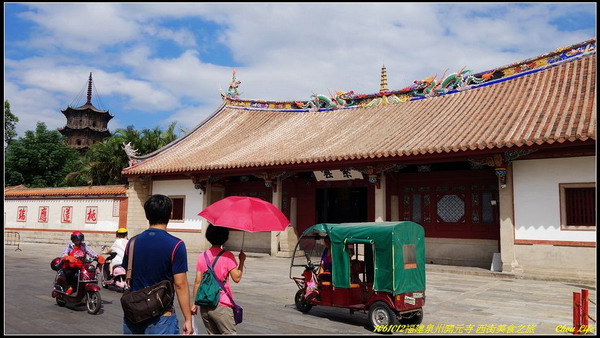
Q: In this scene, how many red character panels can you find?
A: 4